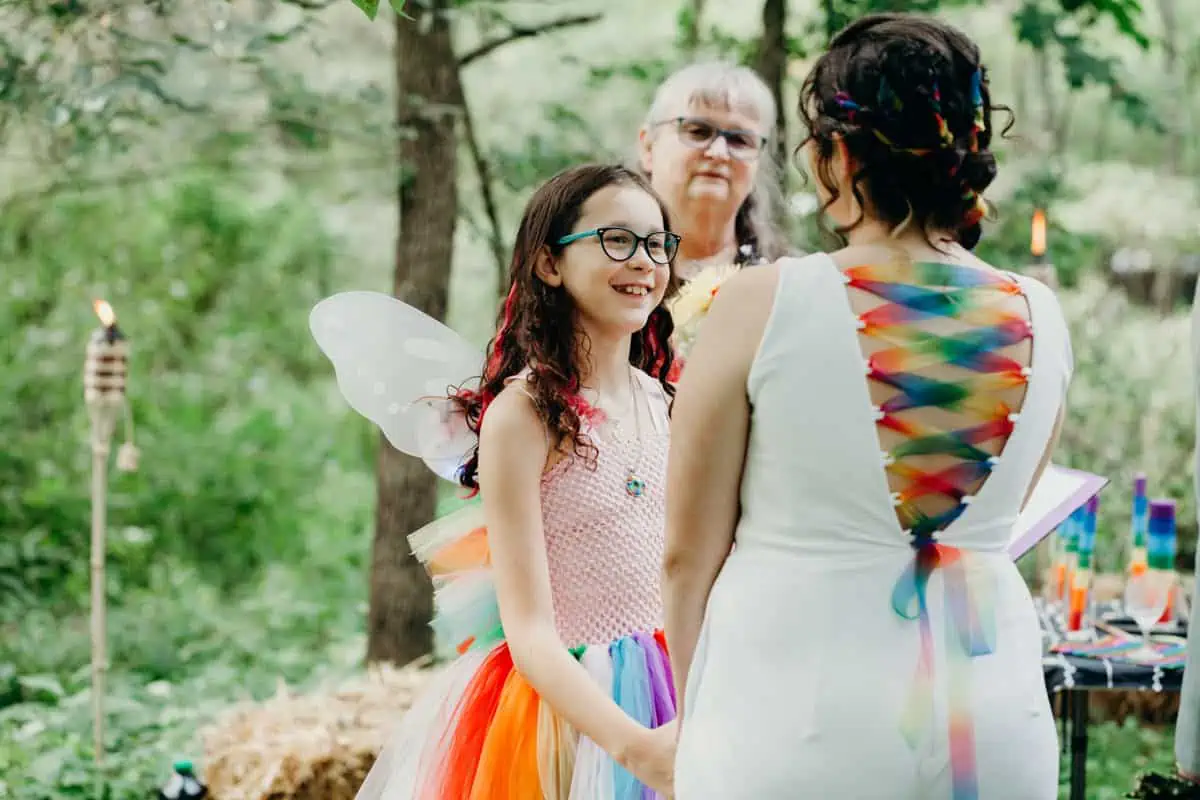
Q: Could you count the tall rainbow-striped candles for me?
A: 5